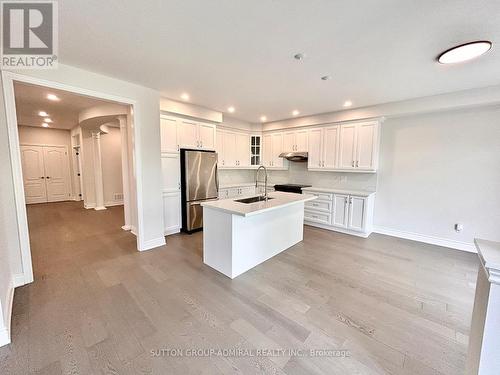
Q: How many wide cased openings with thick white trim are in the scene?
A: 1